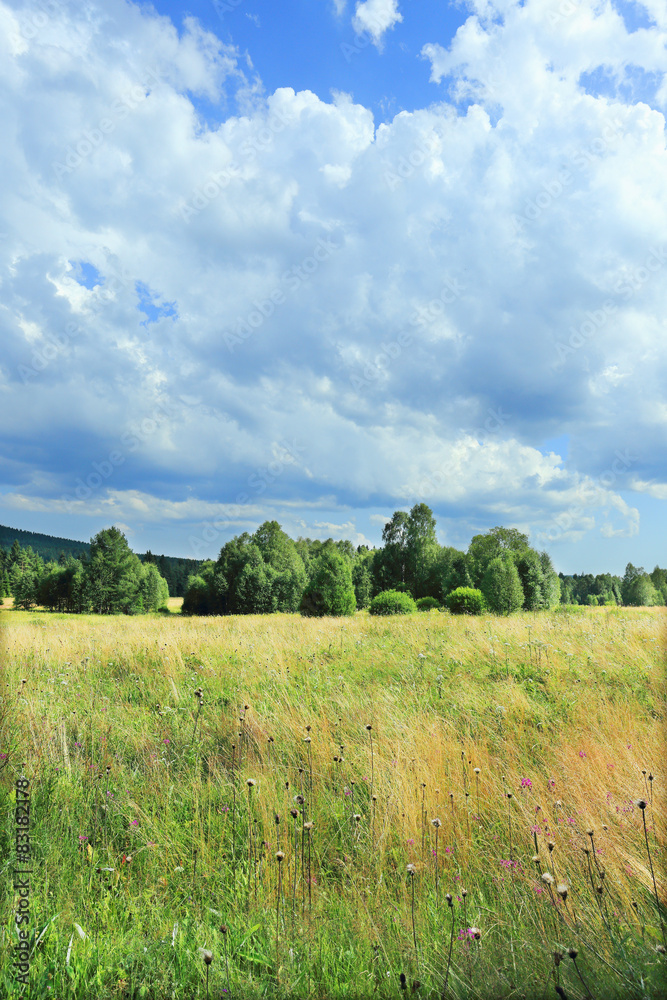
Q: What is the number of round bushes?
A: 3